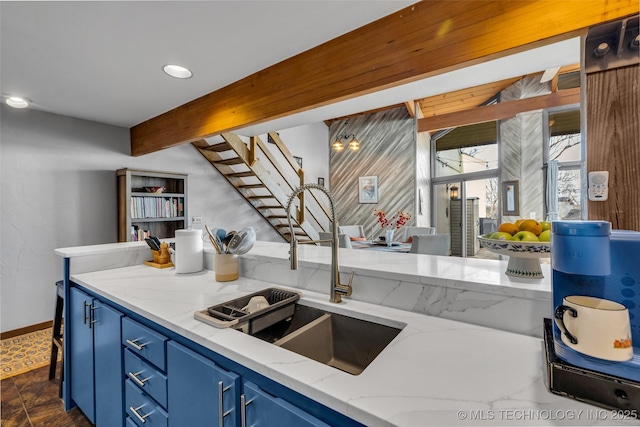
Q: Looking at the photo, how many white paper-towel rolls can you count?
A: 1